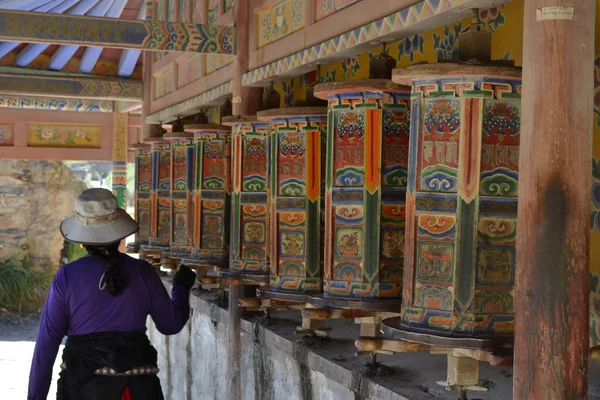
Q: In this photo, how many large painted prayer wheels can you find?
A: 8